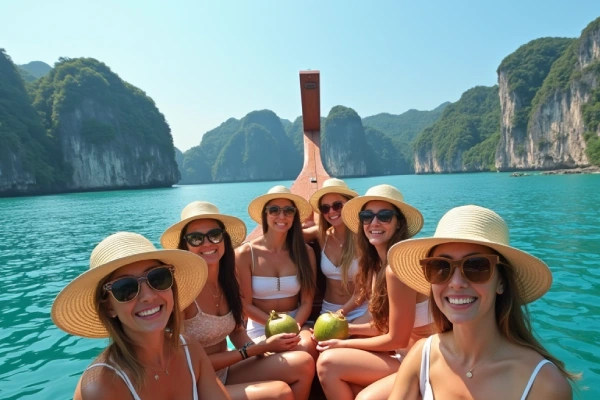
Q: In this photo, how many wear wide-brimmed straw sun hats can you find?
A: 6